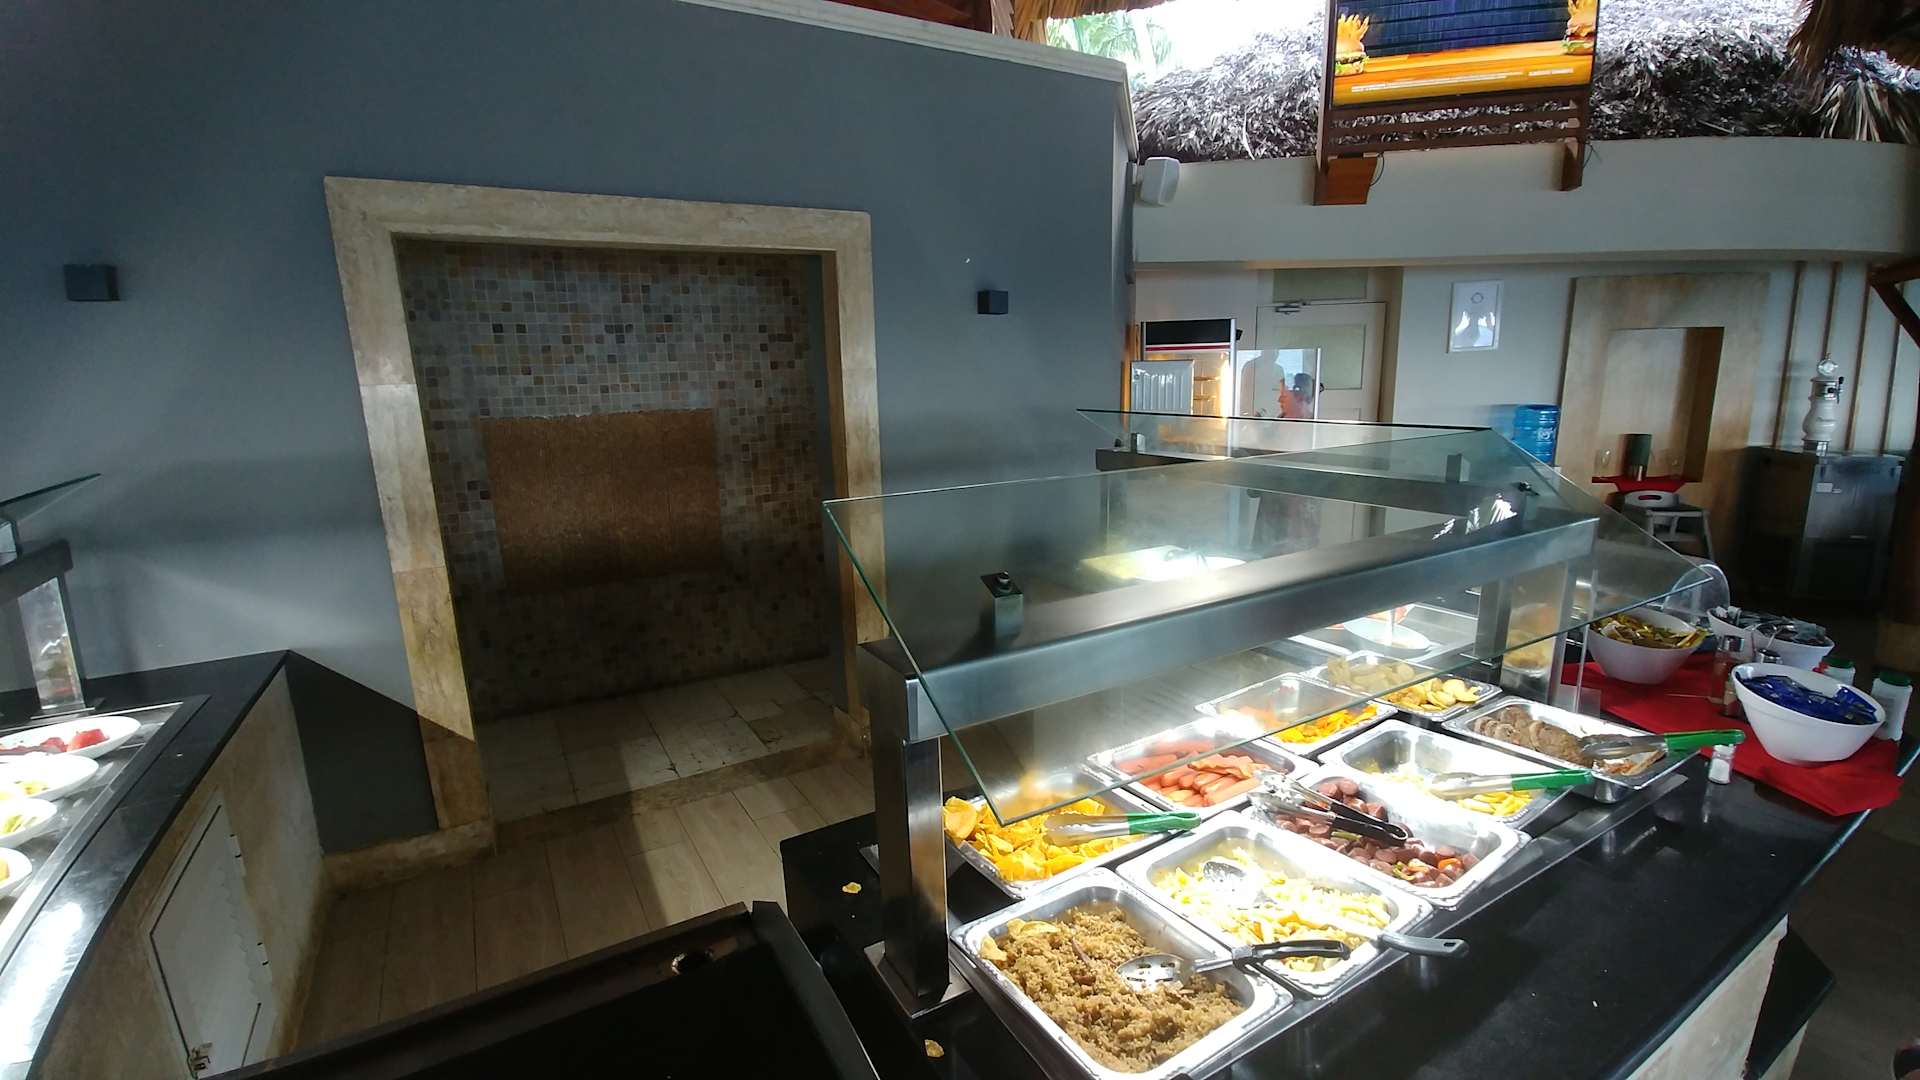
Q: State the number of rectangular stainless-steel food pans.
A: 9